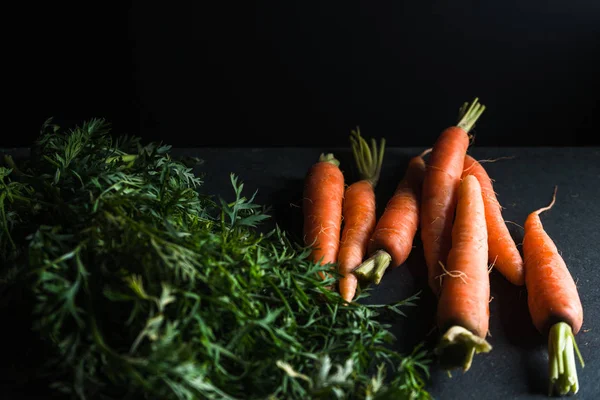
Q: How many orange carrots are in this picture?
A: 7